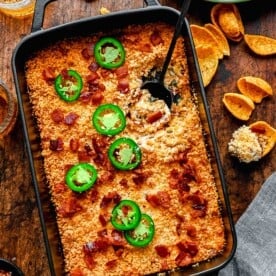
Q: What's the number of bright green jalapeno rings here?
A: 7